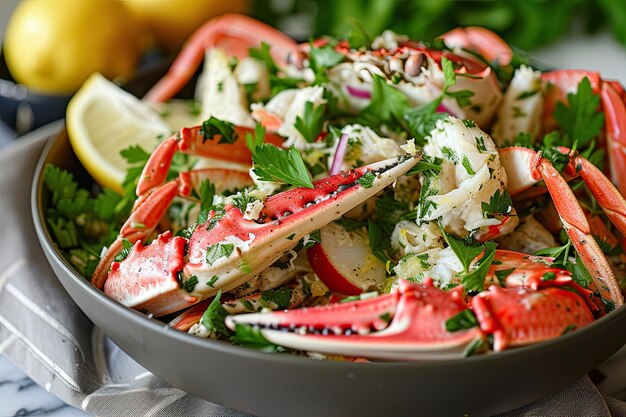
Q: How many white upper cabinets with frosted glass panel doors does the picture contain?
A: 0